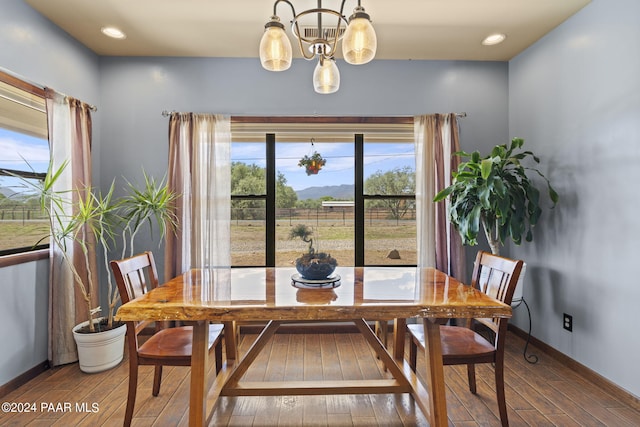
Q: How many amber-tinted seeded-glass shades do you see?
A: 3